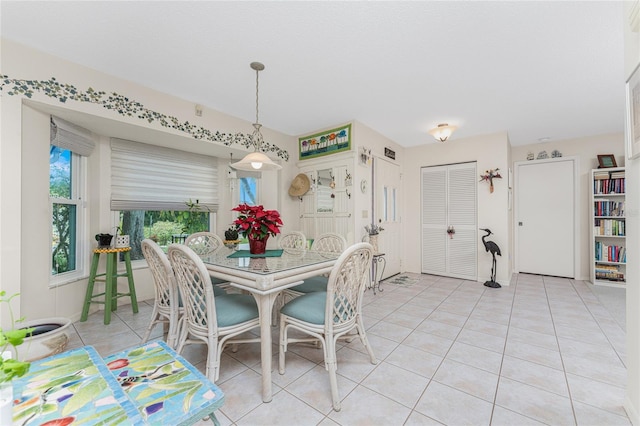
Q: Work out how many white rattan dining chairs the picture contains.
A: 6